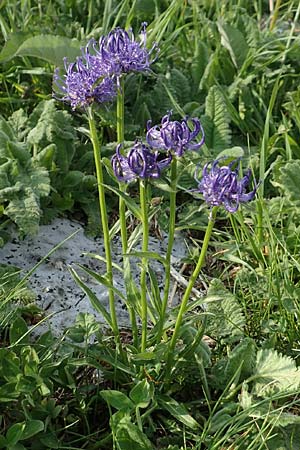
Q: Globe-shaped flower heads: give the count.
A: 5